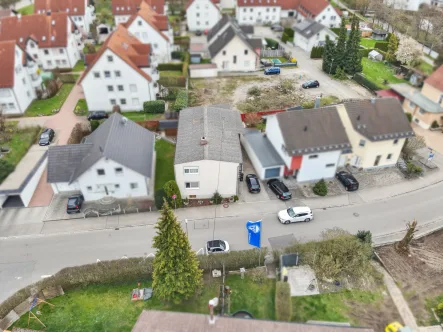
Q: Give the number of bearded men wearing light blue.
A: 0